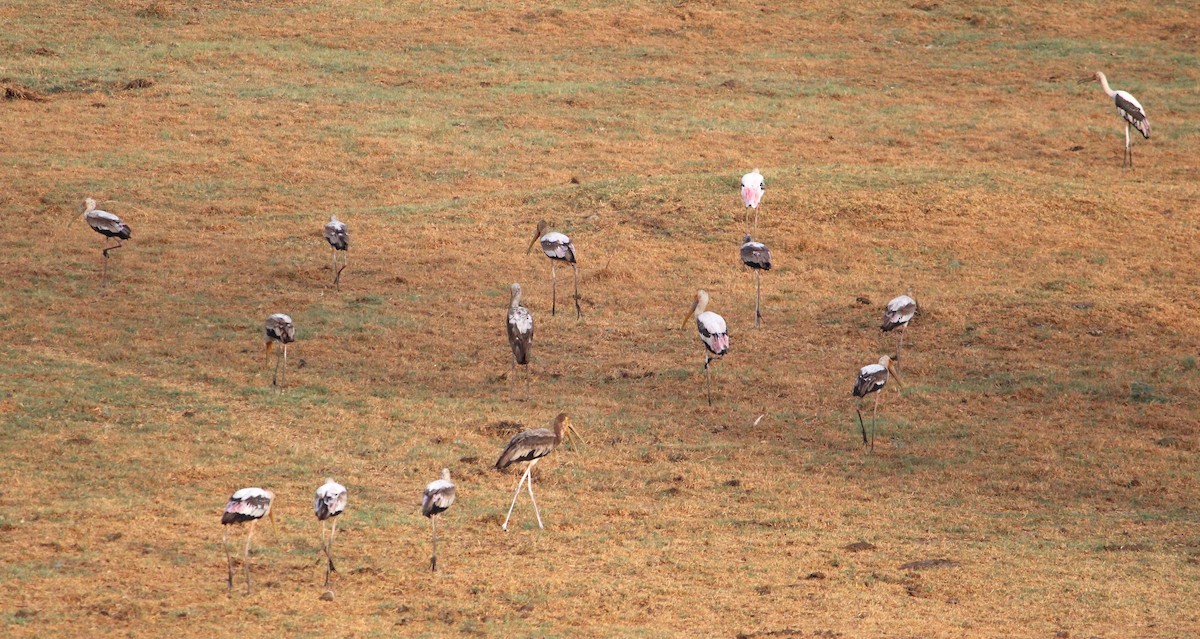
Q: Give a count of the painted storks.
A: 15